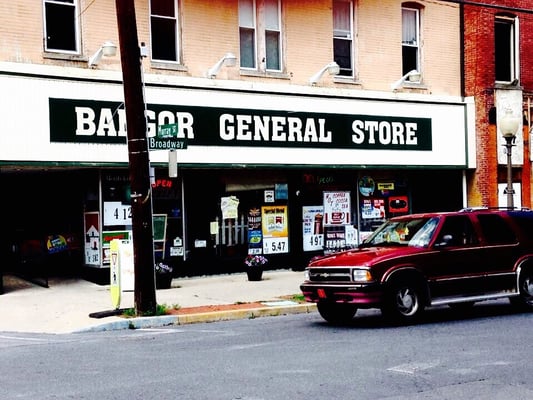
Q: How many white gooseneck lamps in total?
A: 4